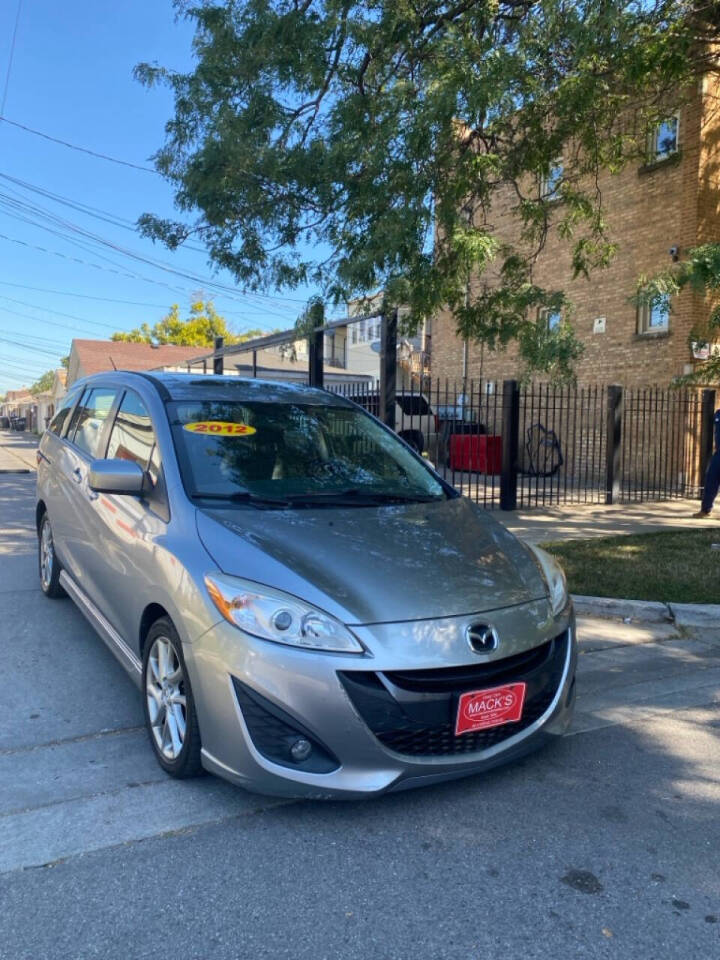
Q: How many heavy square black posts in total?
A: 6